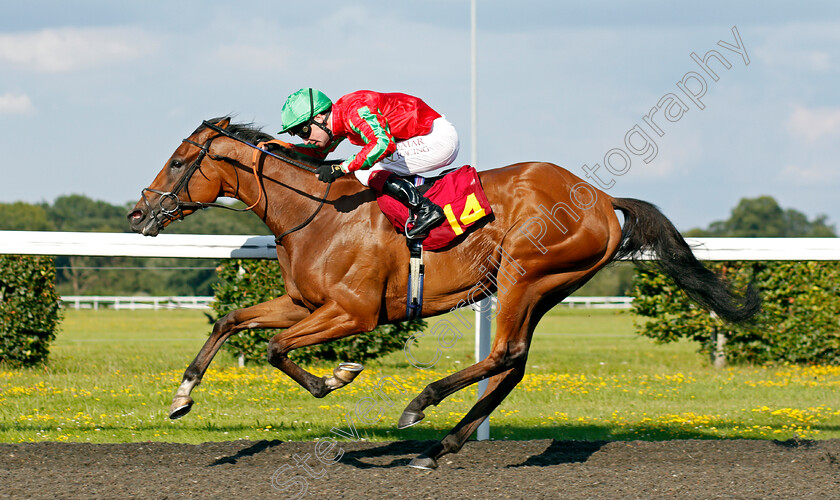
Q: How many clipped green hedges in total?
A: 3